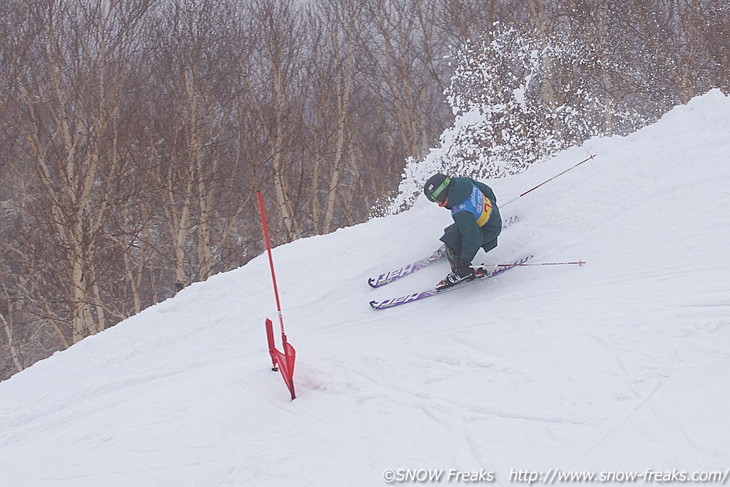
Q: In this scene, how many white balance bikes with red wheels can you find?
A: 0